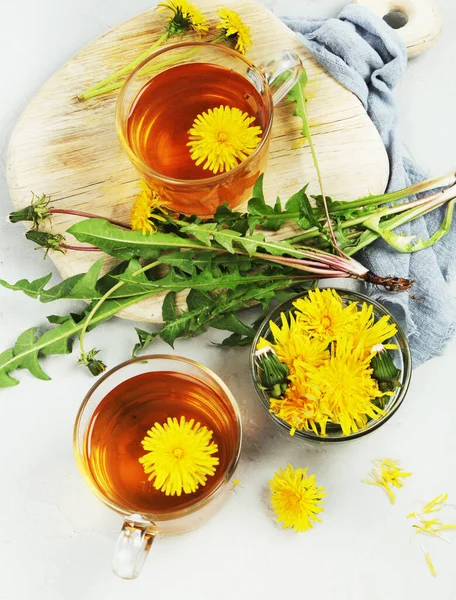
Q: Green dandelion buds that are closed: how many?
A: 5